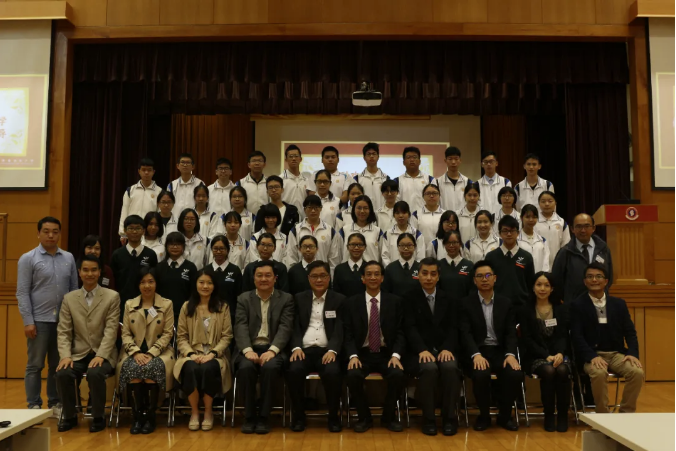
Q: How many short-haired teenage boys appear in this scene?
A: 14